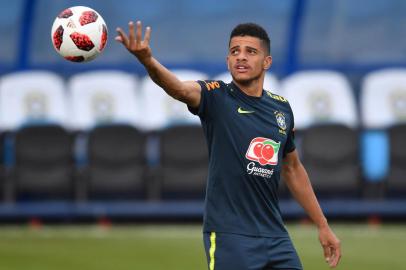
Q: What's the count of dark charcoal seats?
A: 5